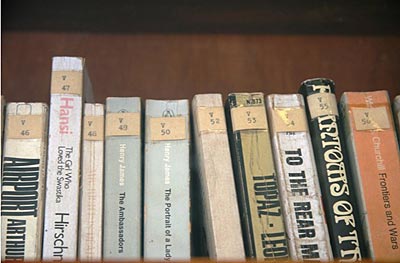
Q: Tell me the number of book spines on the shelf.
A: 10